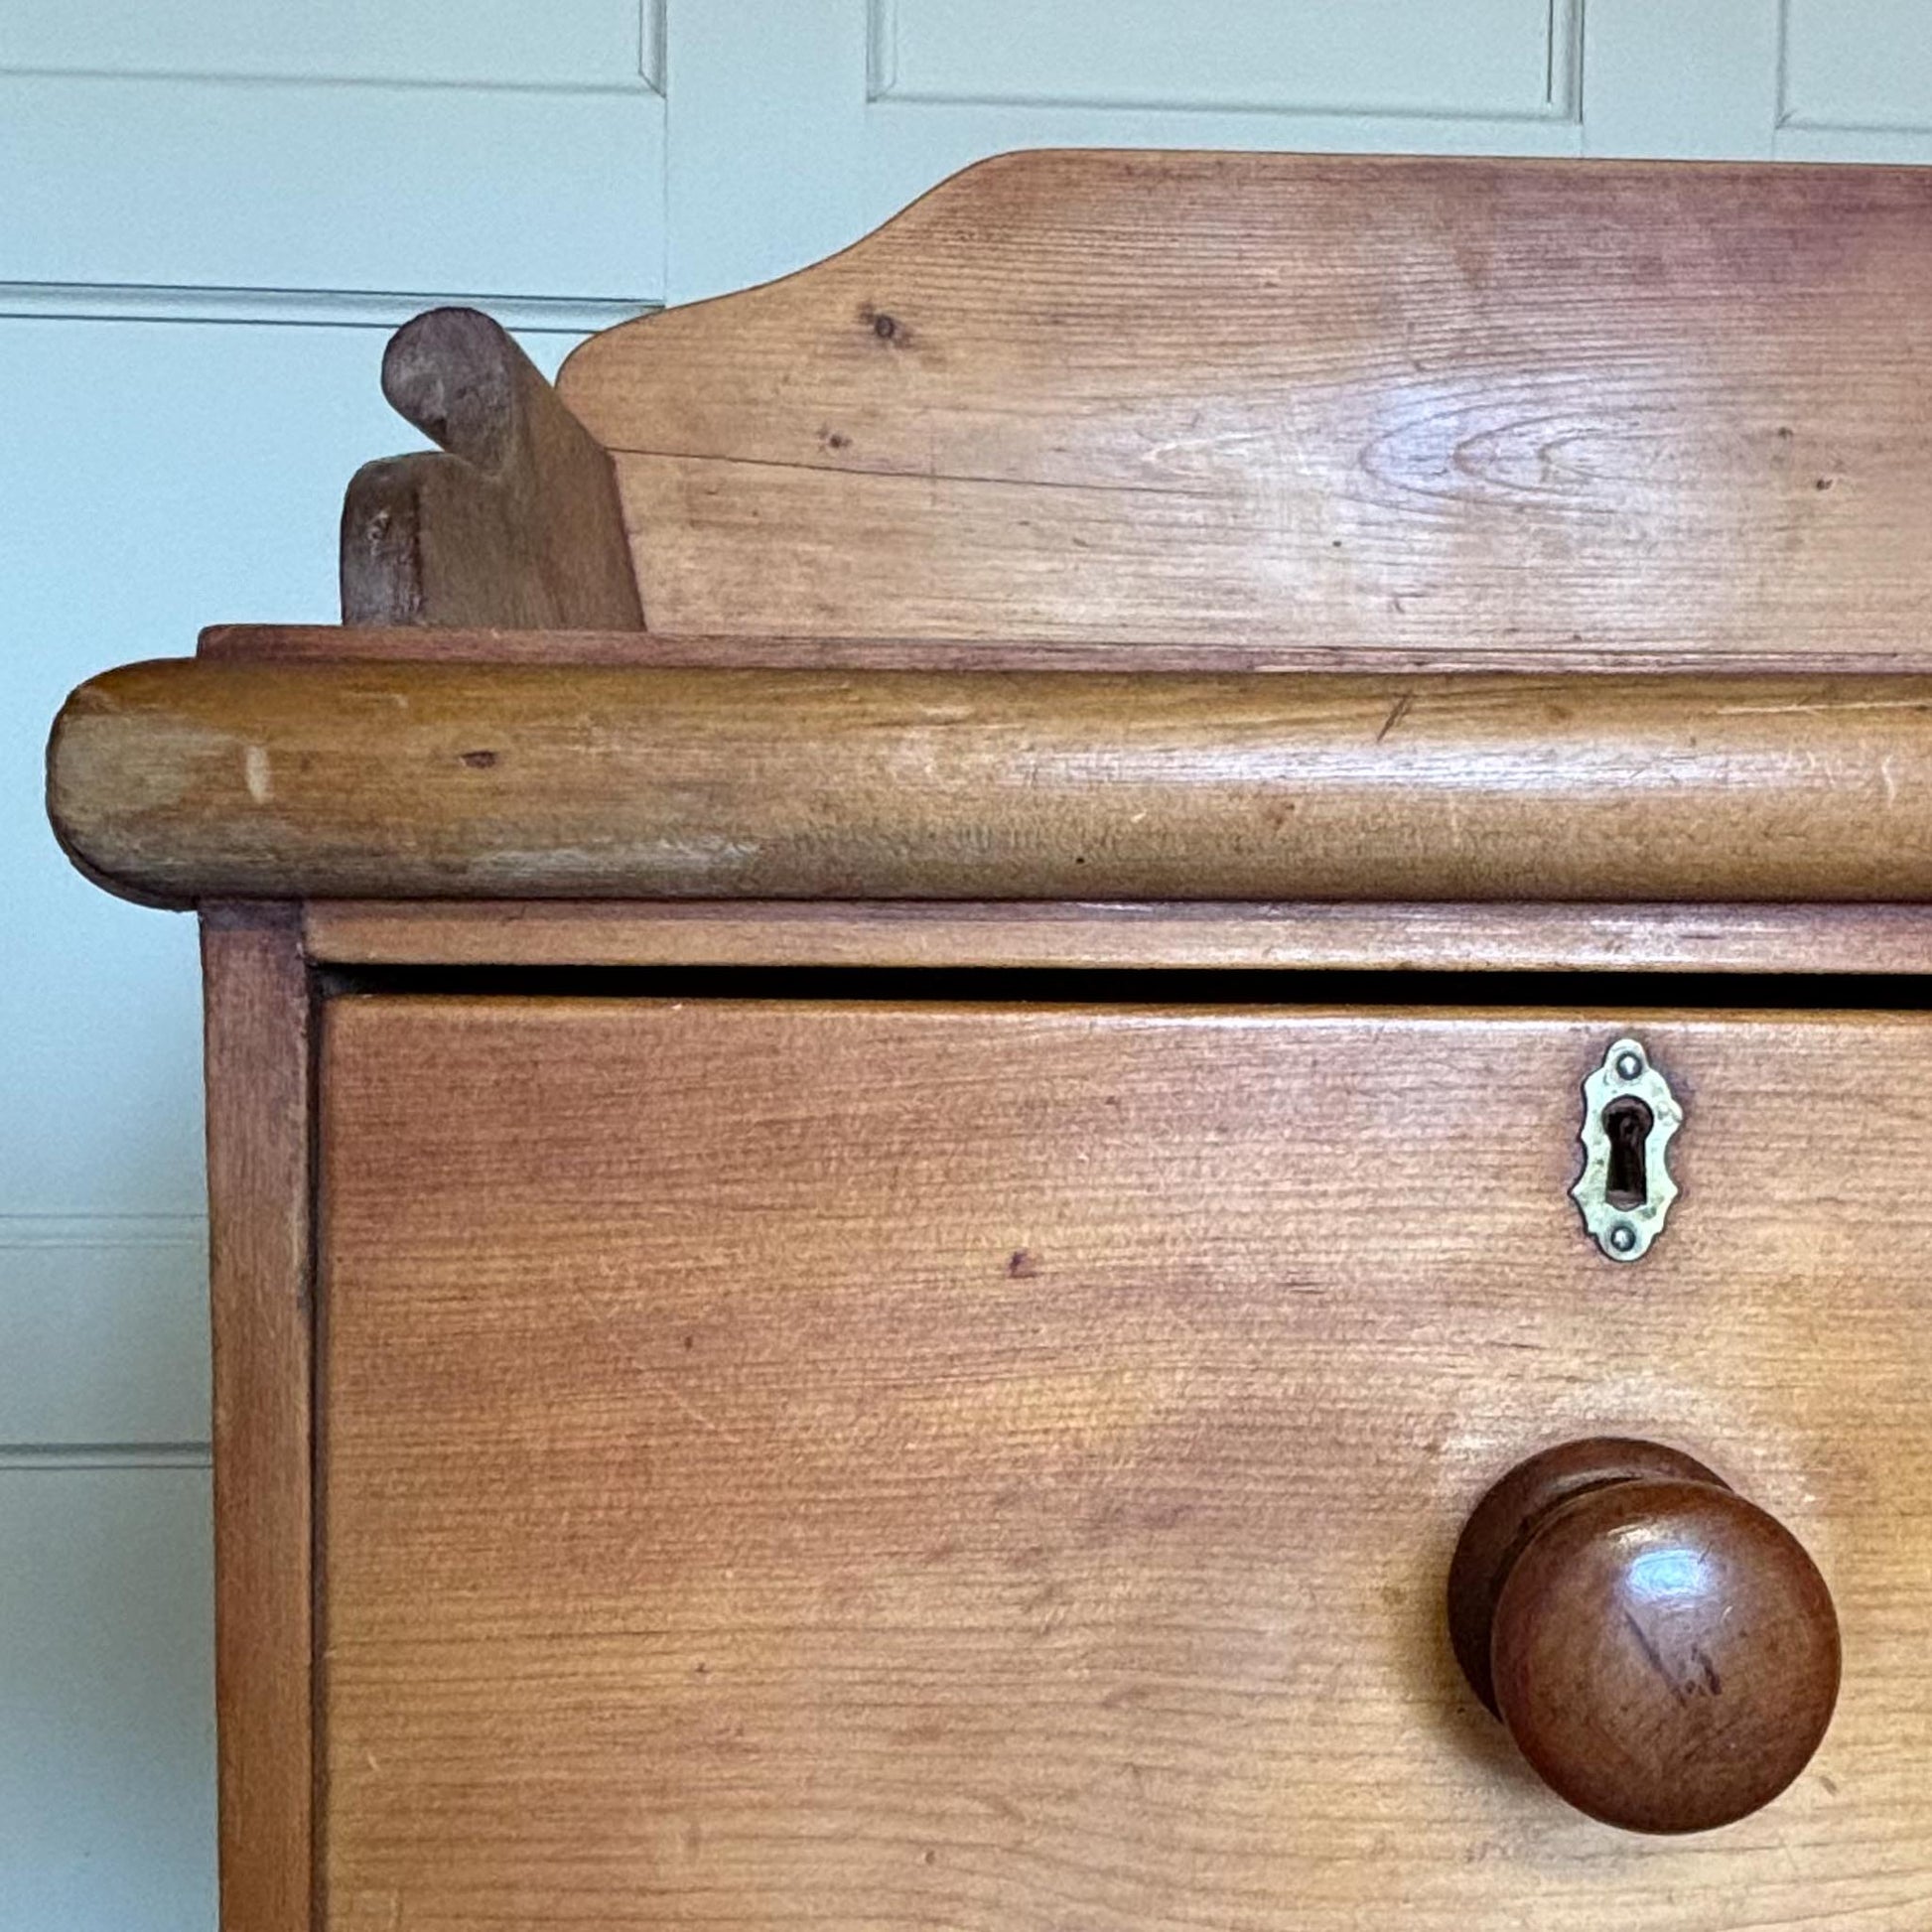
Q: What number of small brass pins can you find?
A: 2